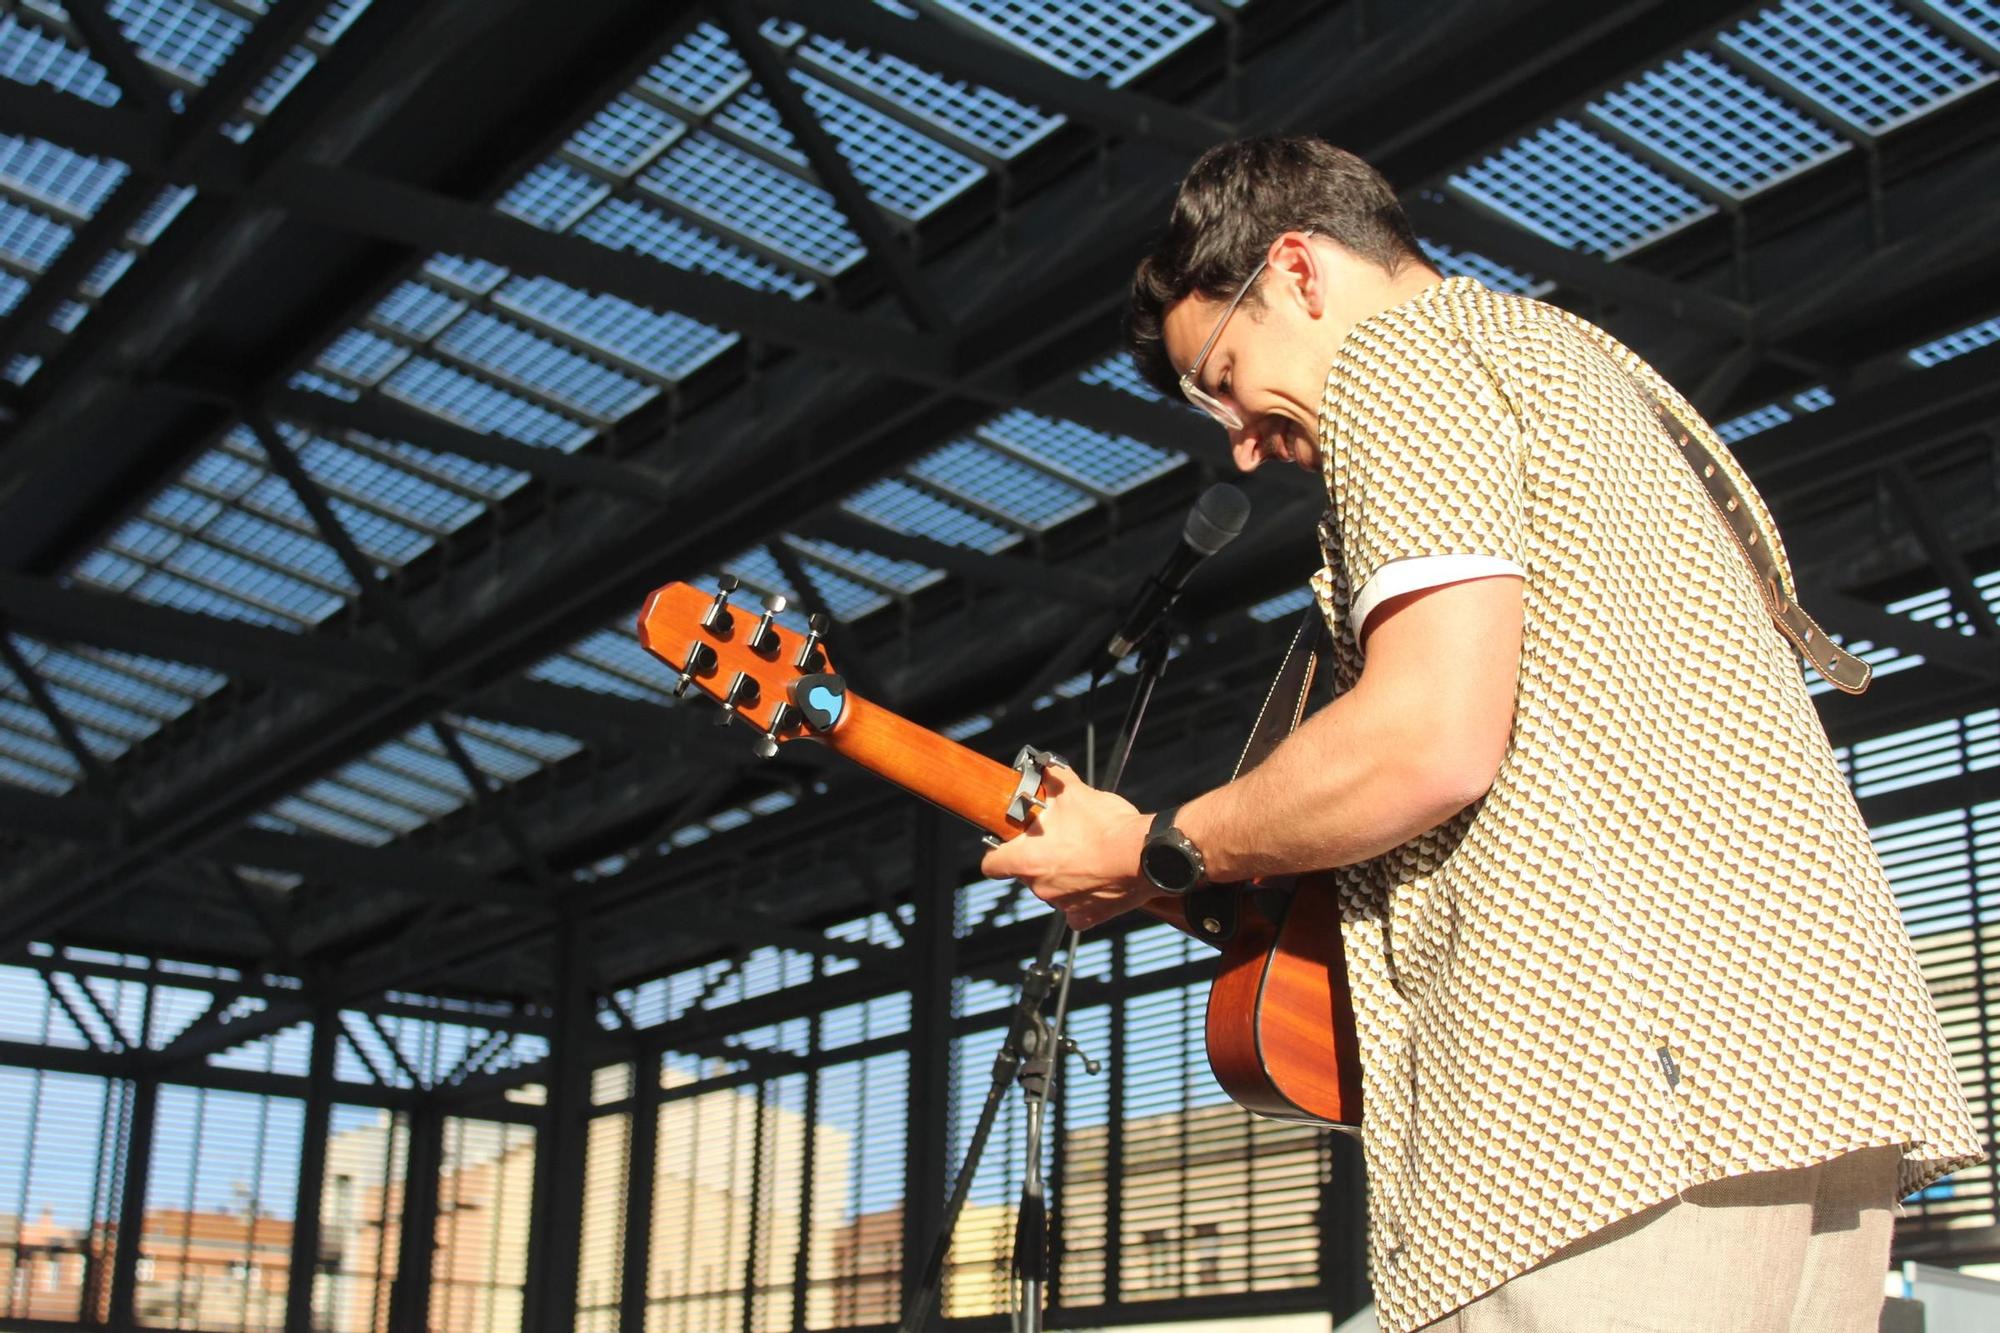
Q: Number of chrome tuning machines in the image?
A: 6